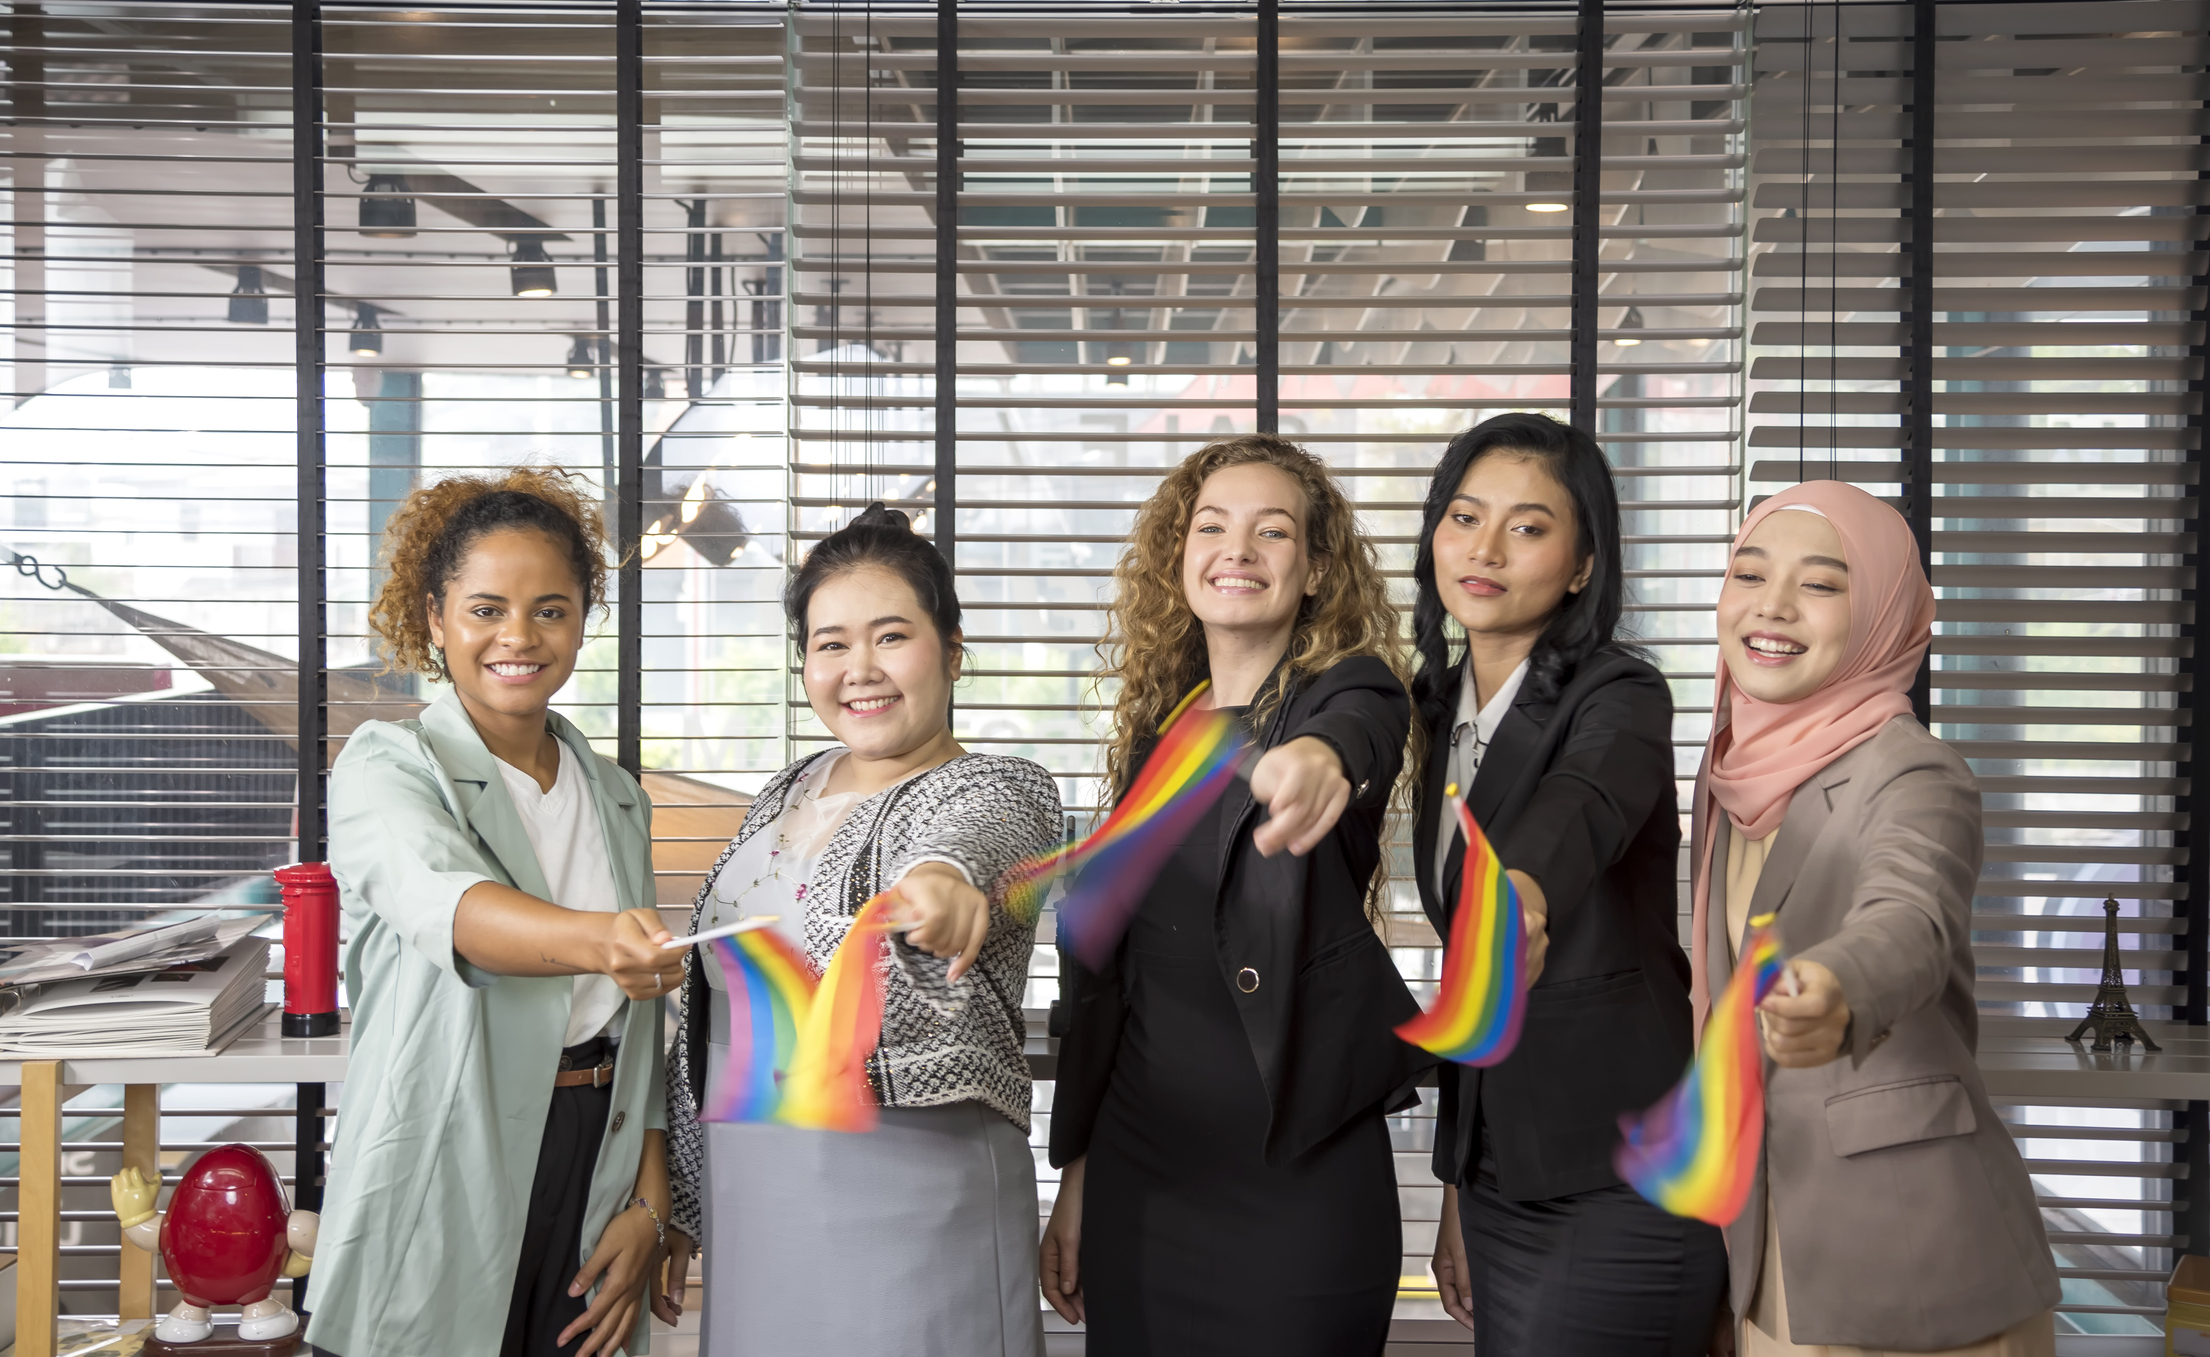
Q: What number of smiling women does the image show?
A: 4